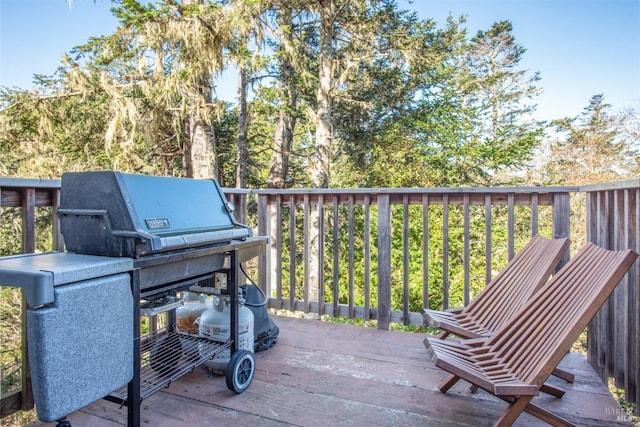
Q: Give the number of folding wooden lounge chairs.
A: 2